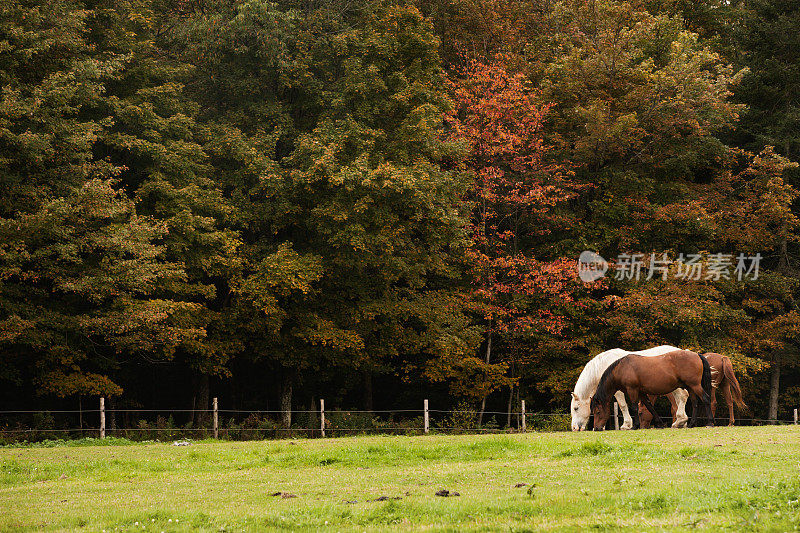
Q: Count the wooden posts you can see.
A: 7